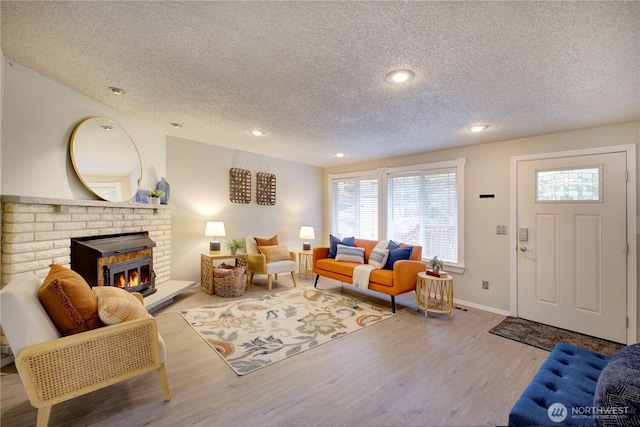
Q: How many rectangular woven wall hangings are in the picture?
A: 2